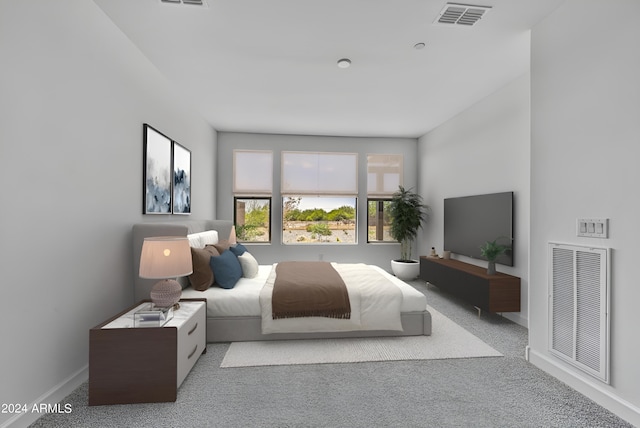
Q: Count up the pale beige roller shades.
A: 3